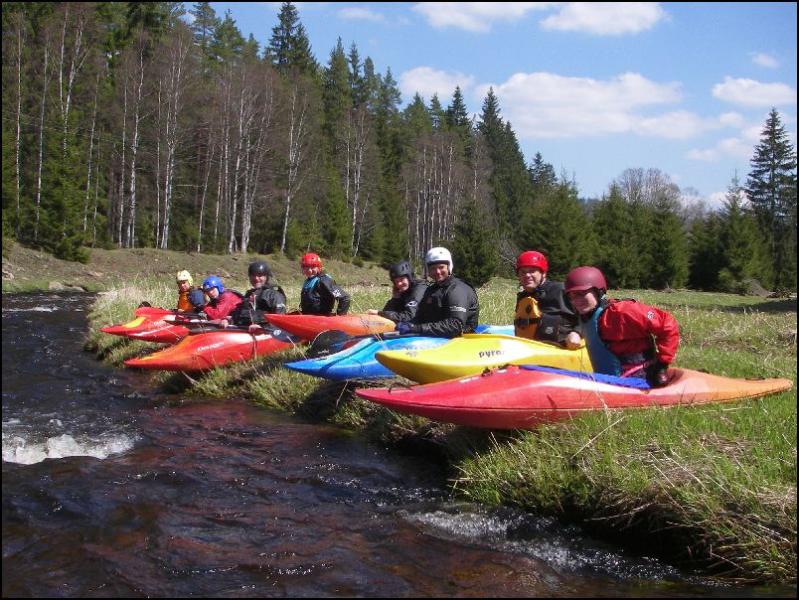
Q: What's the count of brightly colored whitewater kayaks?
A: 7